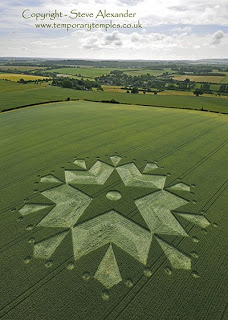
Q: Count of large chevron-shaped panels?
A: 5